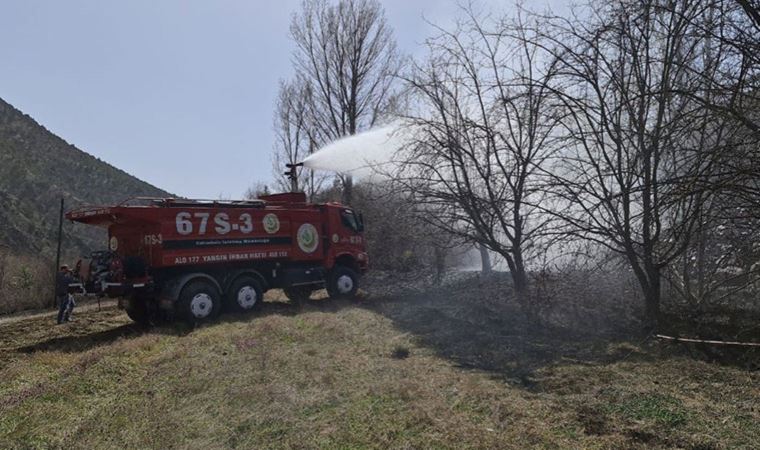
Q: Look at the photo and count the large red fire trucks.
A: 1